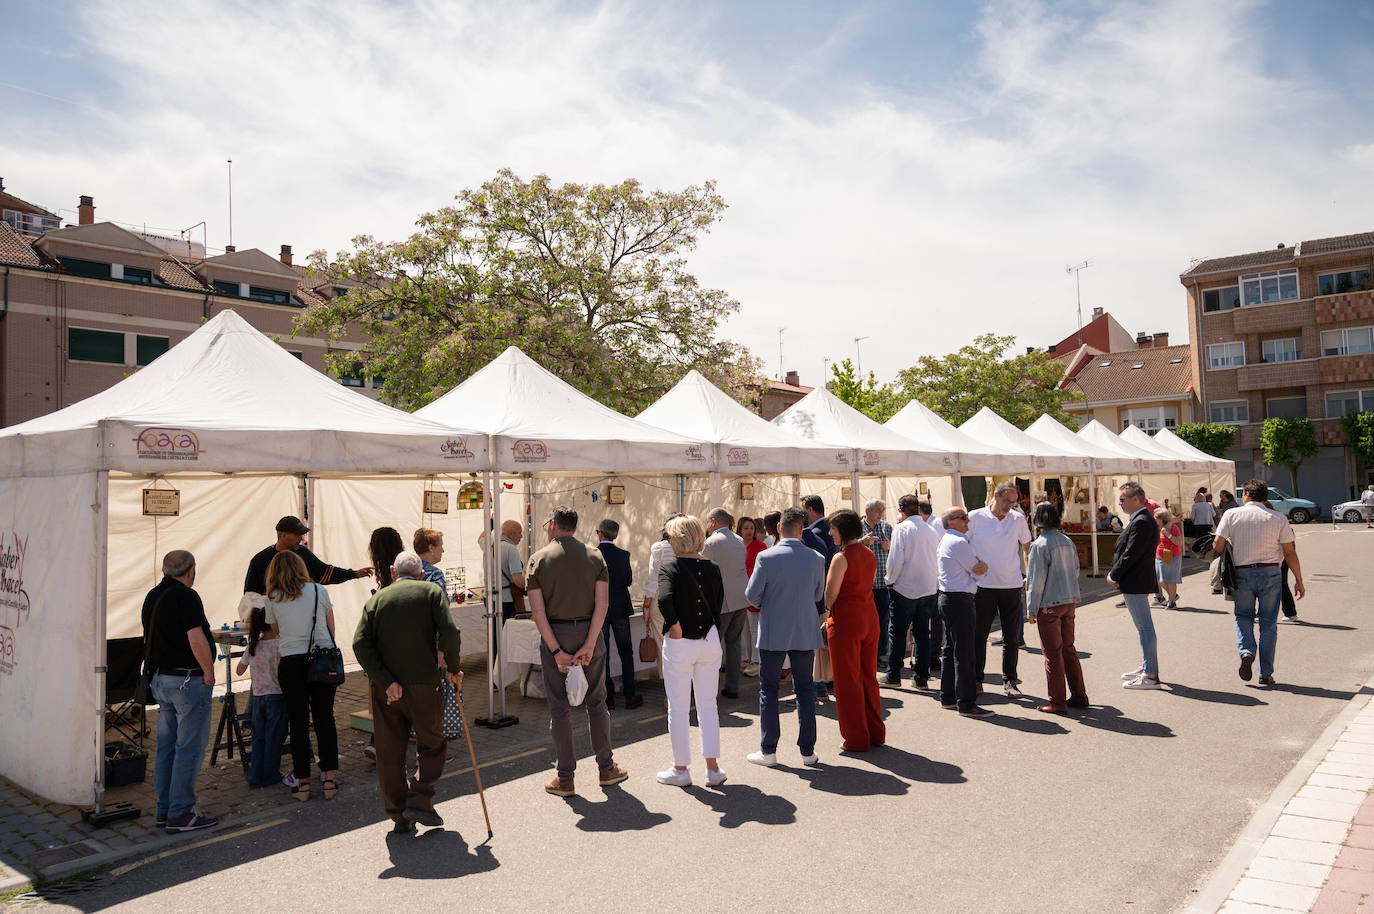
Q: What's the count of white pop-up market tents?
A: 10